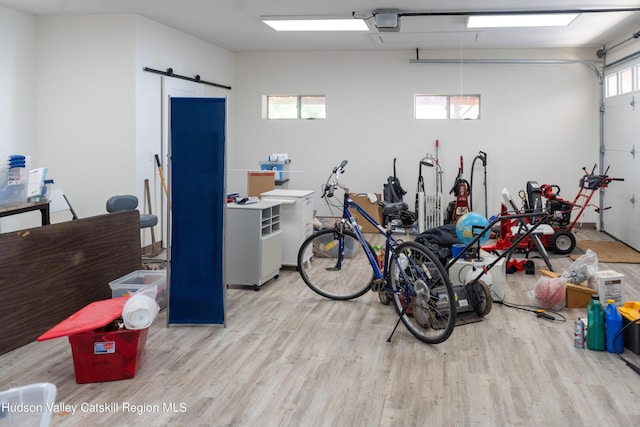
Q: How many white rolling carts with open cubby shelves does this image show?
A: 1